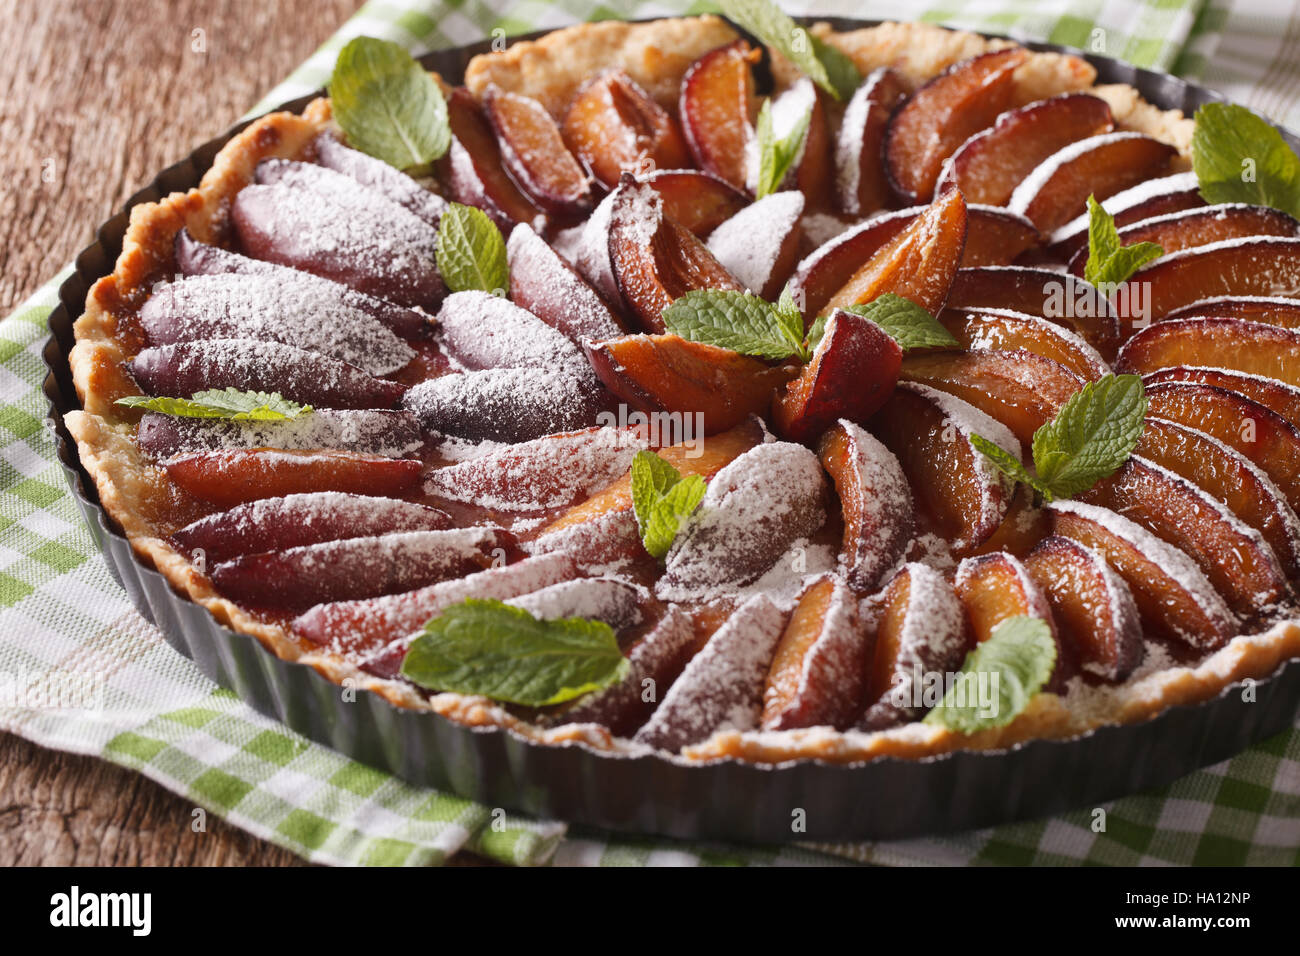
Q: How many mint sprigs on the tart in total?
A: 12